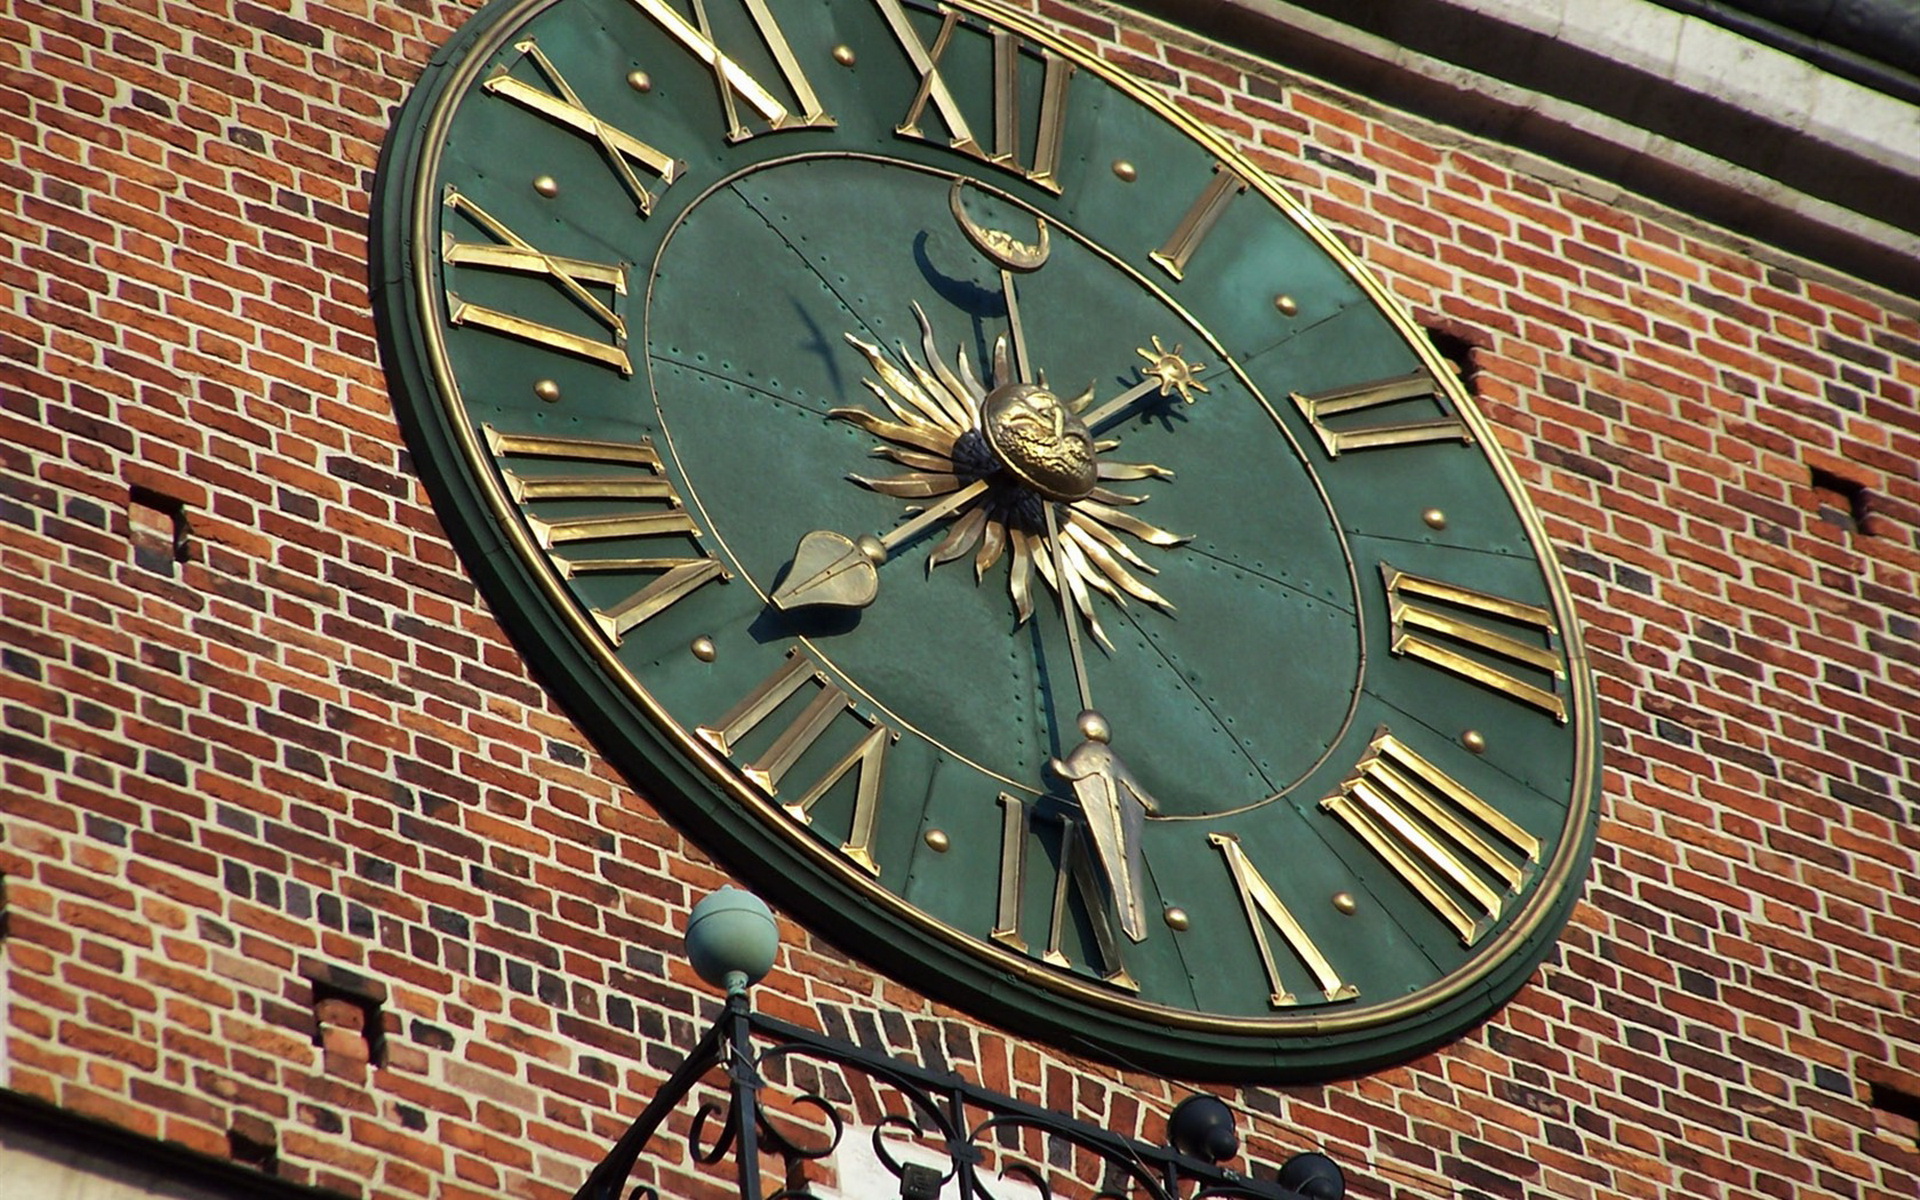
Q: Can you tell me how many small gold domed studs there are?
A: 12